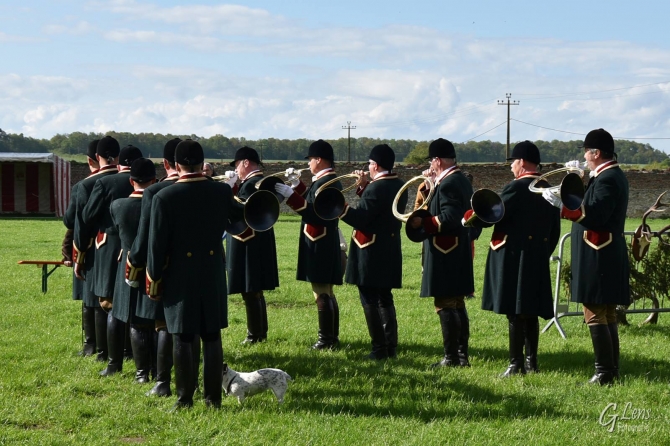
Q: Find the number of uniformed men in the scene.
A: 12